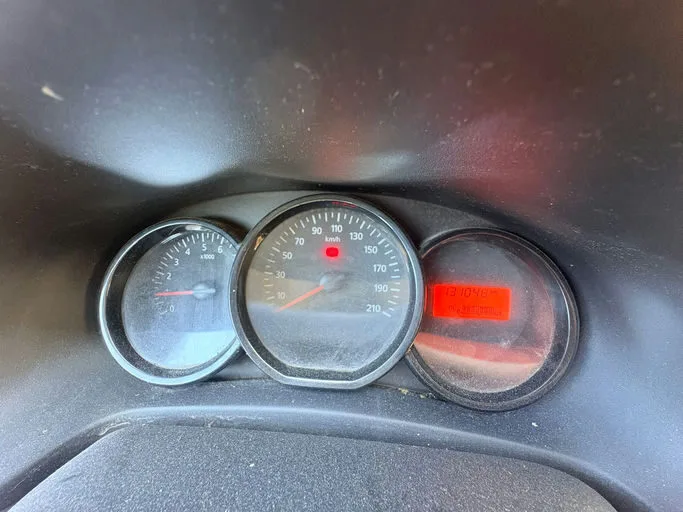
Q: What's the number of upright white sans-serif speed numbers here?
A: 11